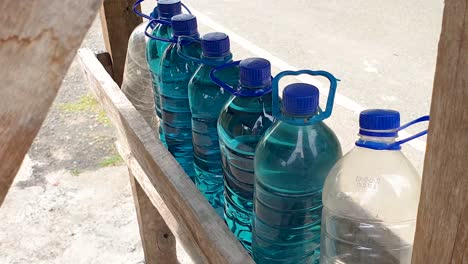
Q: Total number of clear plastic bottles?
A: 2